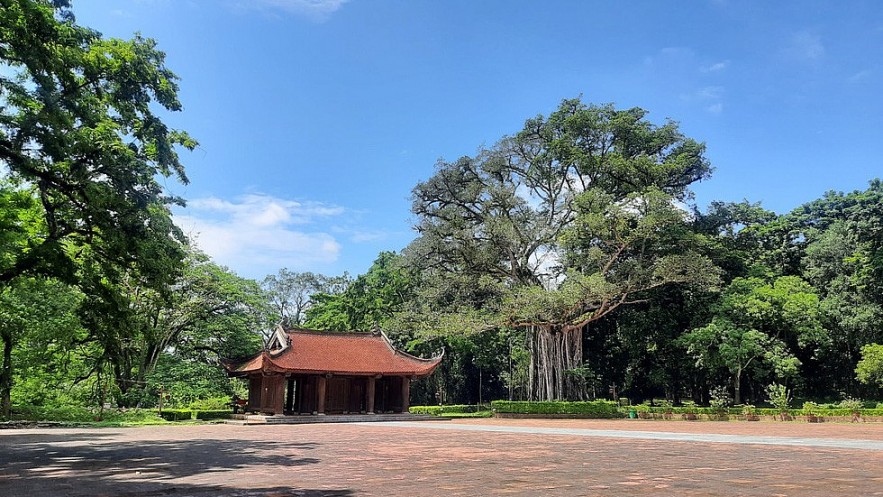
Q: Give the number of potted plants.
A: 8